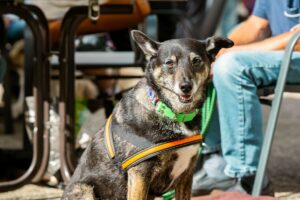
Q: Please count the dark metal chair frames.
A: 2